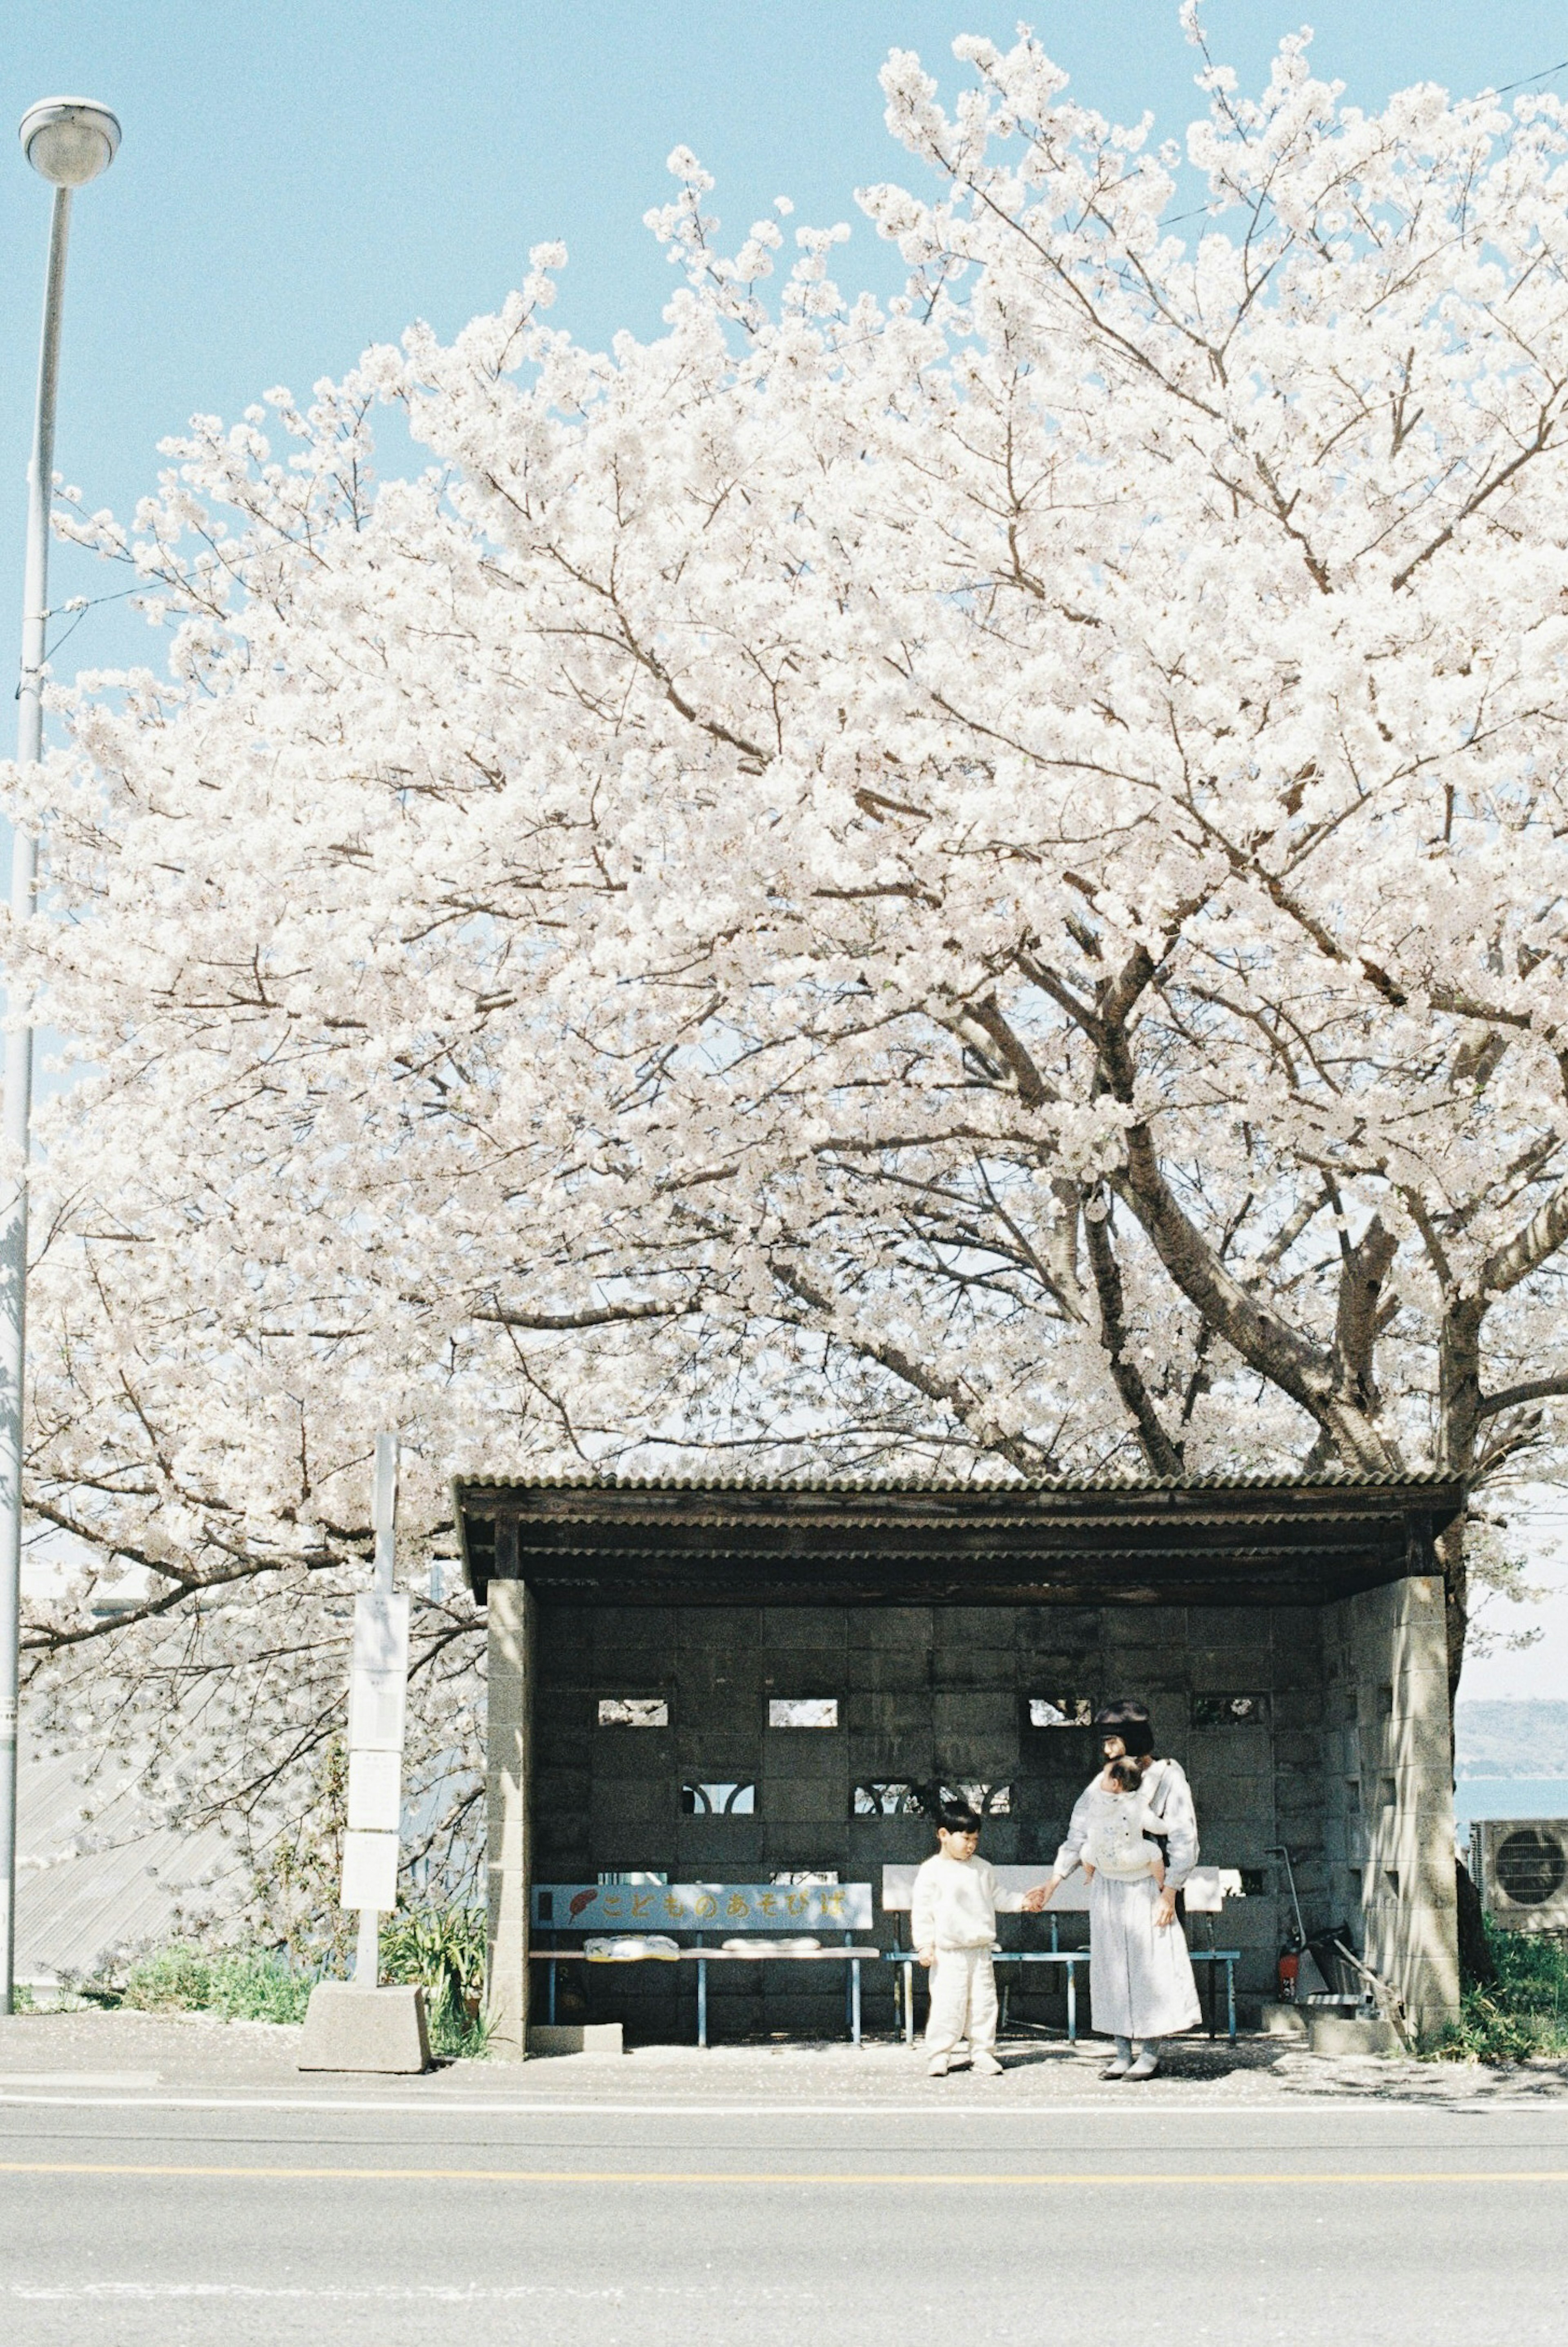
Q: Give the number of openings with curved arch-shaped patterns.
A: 3